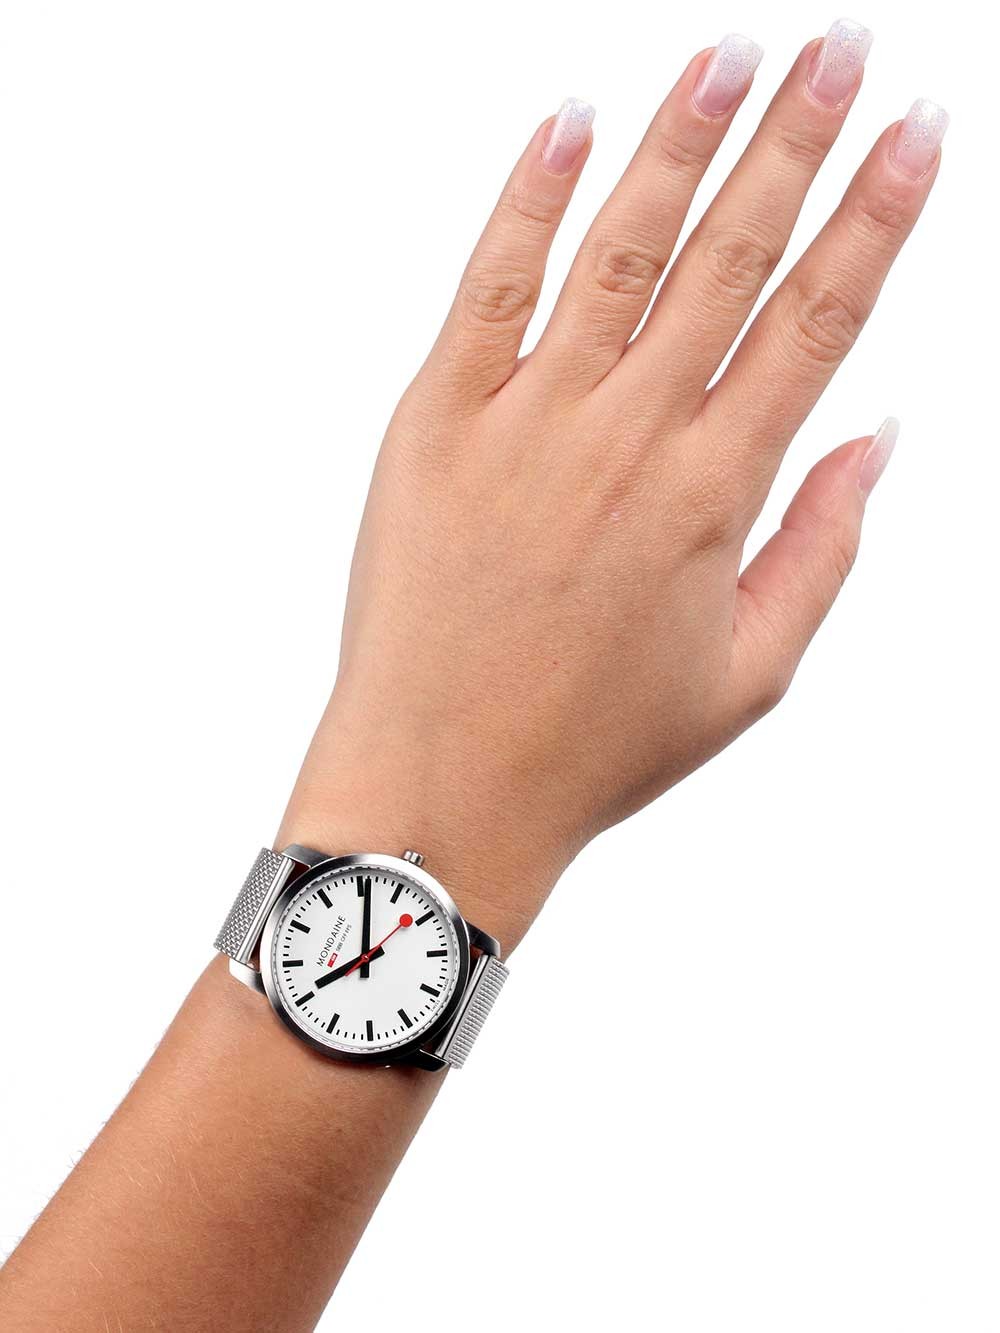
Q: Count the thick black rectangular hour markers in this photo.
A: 12